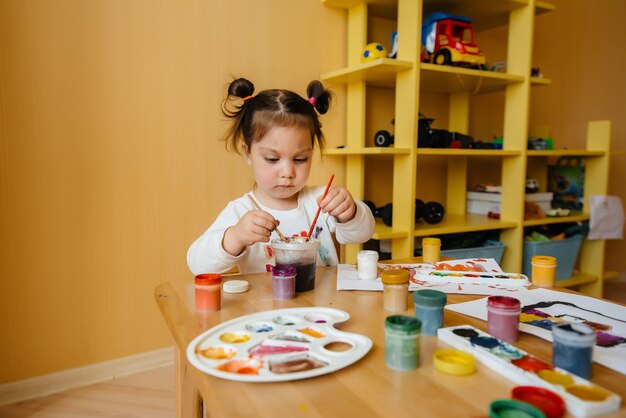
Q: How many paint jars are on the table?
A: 10